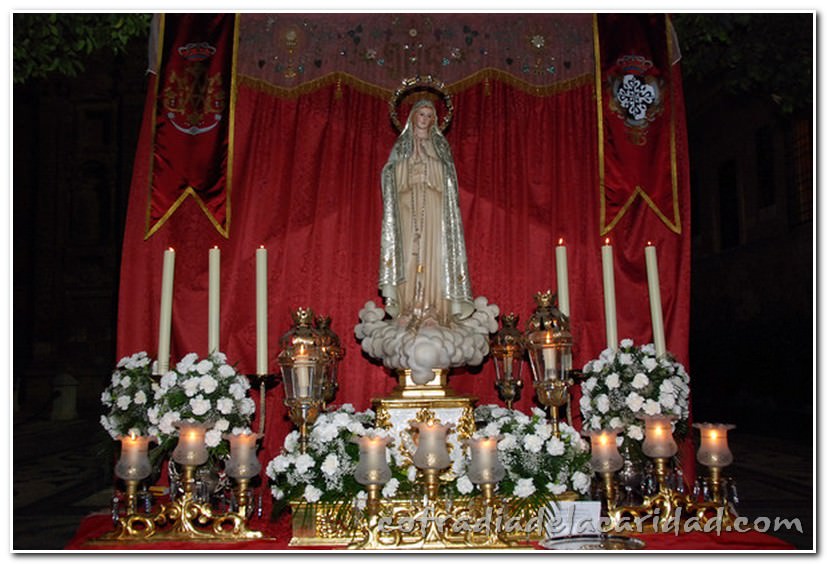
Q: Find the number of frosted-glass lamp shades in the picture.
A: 9